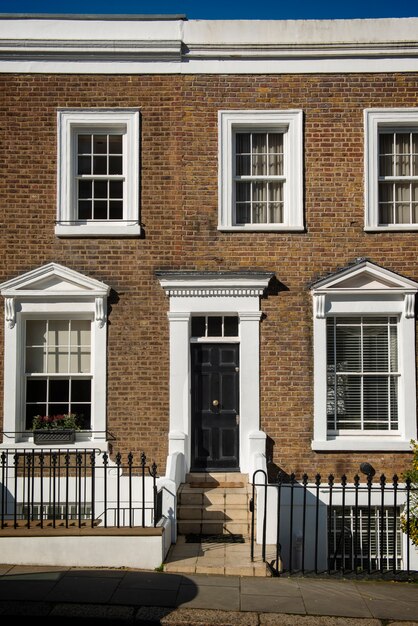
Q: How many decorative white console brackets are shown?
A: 4